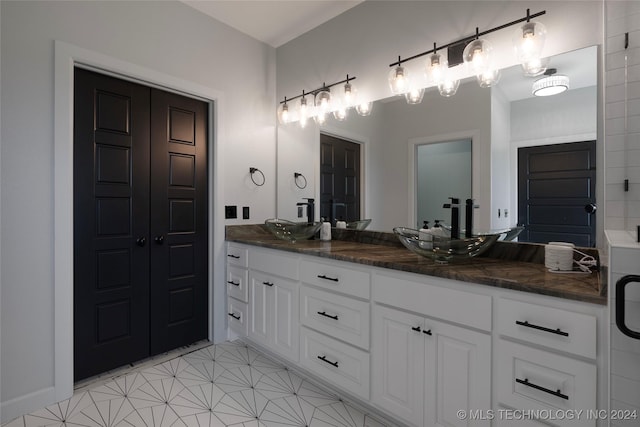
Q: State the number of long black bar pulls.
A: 8